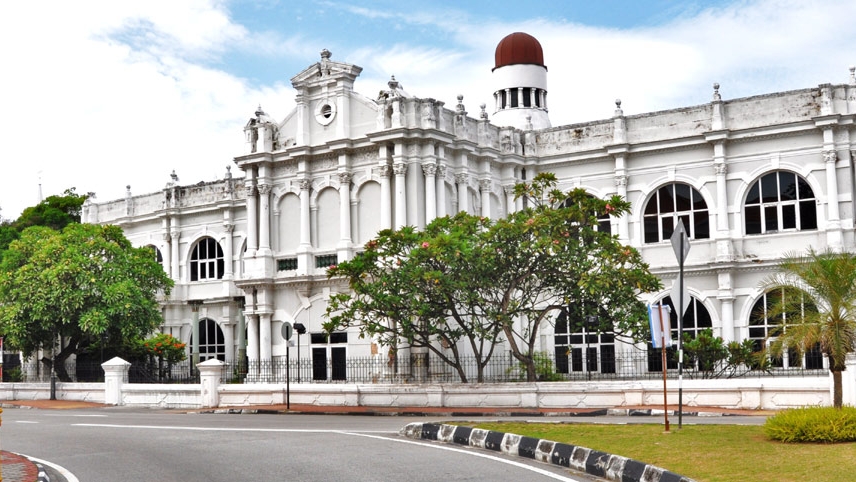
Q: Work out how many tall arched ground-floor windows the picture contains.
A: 4